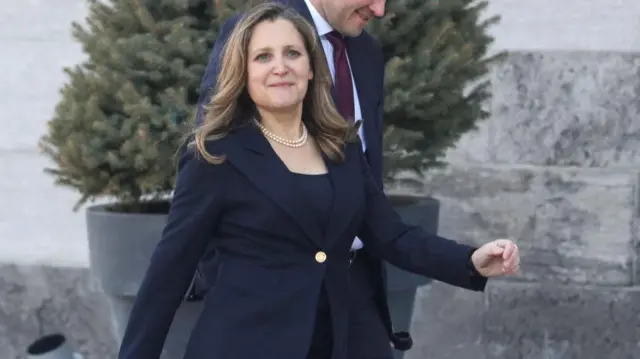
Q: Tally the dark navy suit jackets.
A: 2